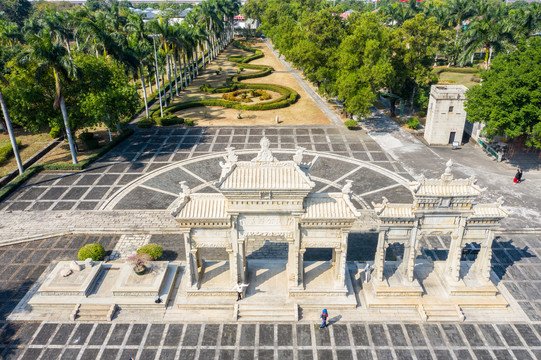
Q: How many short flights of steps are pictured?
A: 3